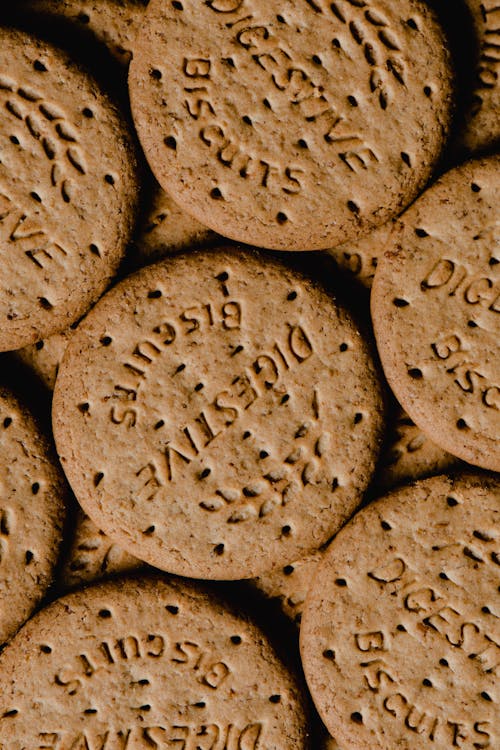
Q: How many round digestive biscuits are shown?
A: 7